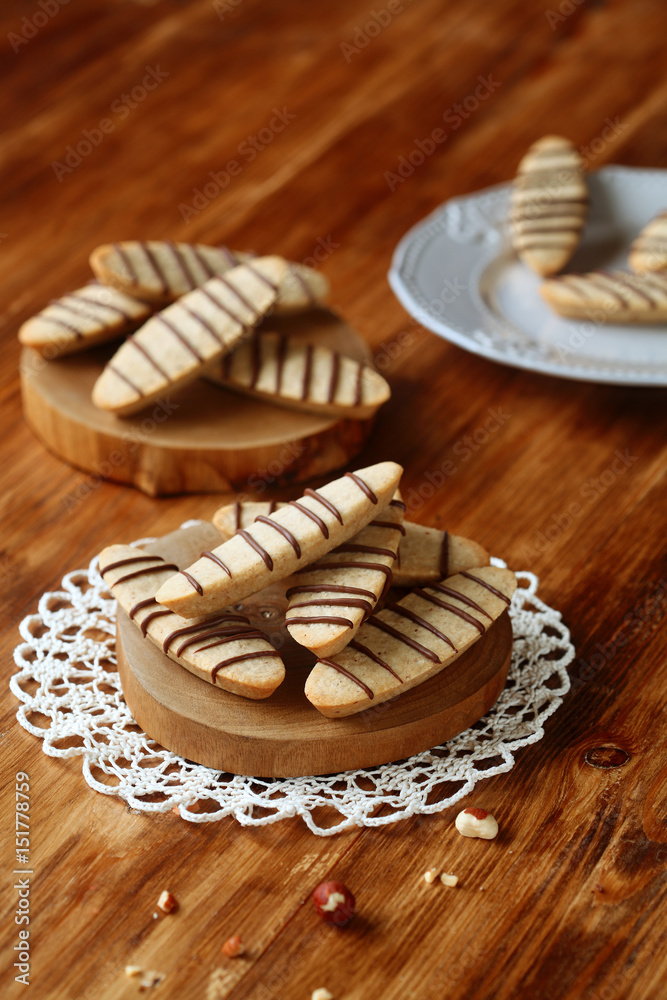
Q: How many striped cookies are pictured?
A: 12